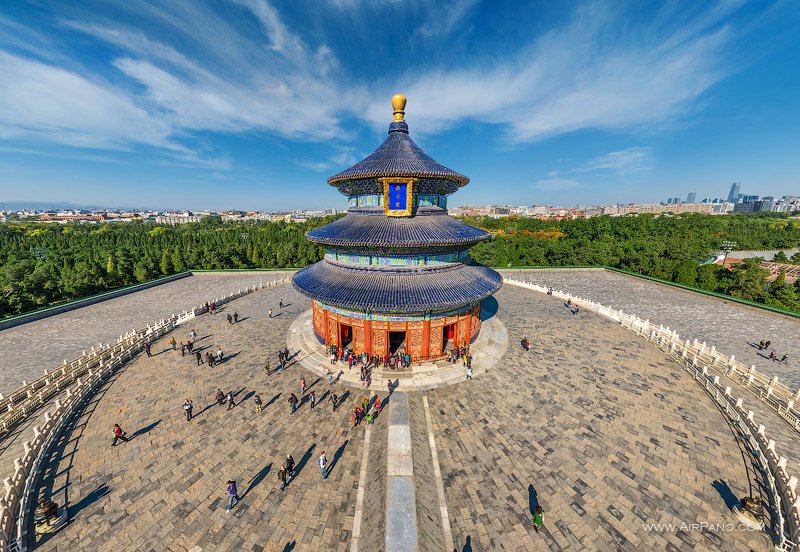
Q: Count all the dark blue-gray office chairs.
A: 0